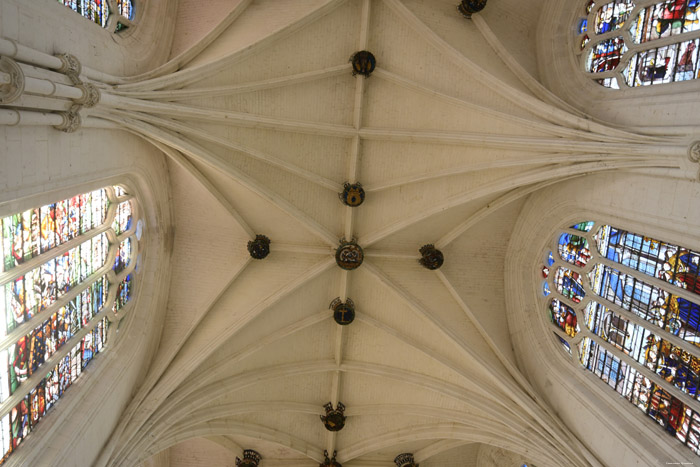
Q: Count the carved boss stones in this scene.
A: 11